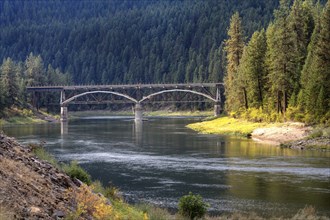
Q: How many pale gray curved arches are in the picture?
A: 2